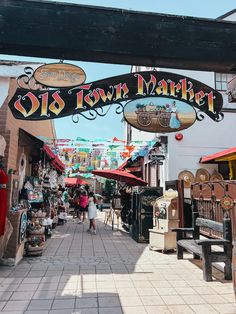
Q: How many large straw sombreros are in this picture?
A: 3